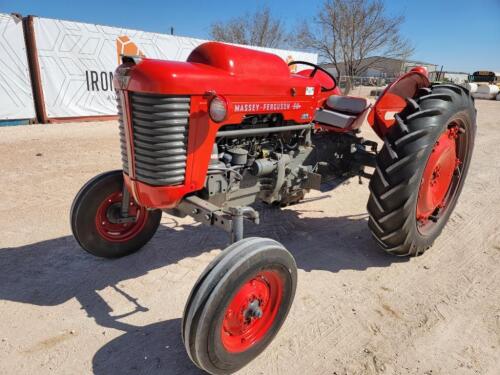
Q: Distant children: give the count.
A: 0